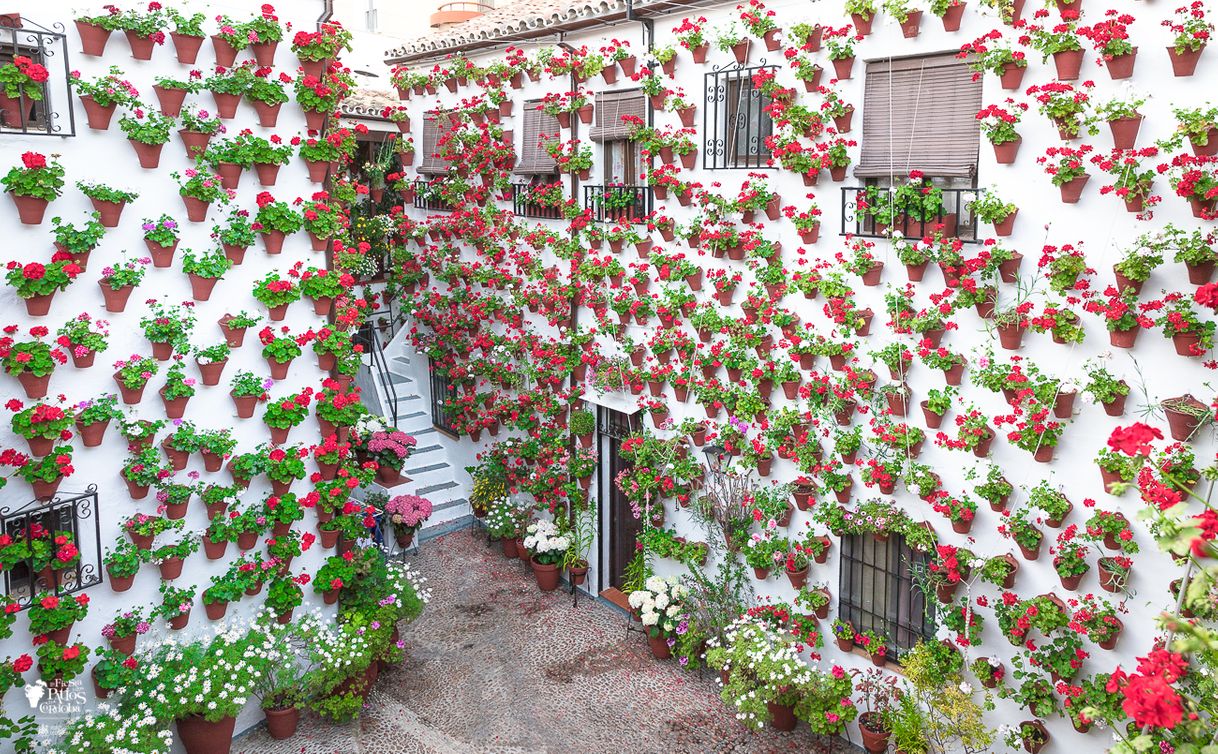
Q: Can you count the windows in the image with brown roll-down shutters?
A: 4